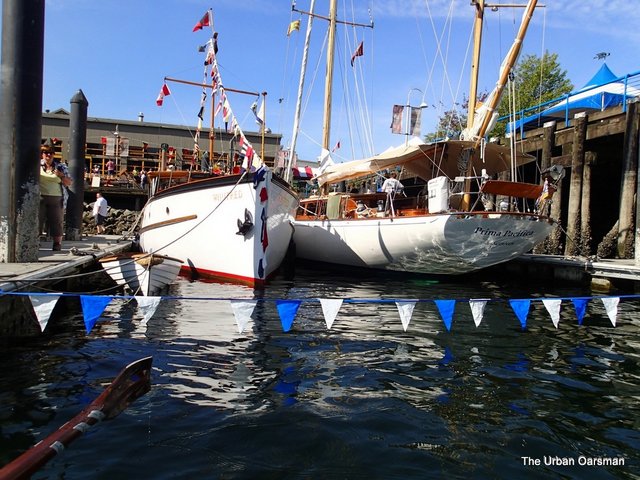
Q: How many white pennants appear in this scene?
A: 8